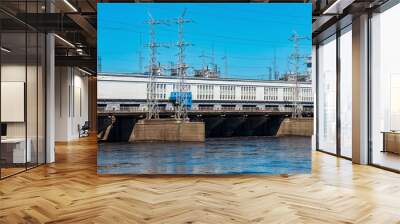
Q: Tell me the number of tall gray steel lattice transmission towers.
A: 3